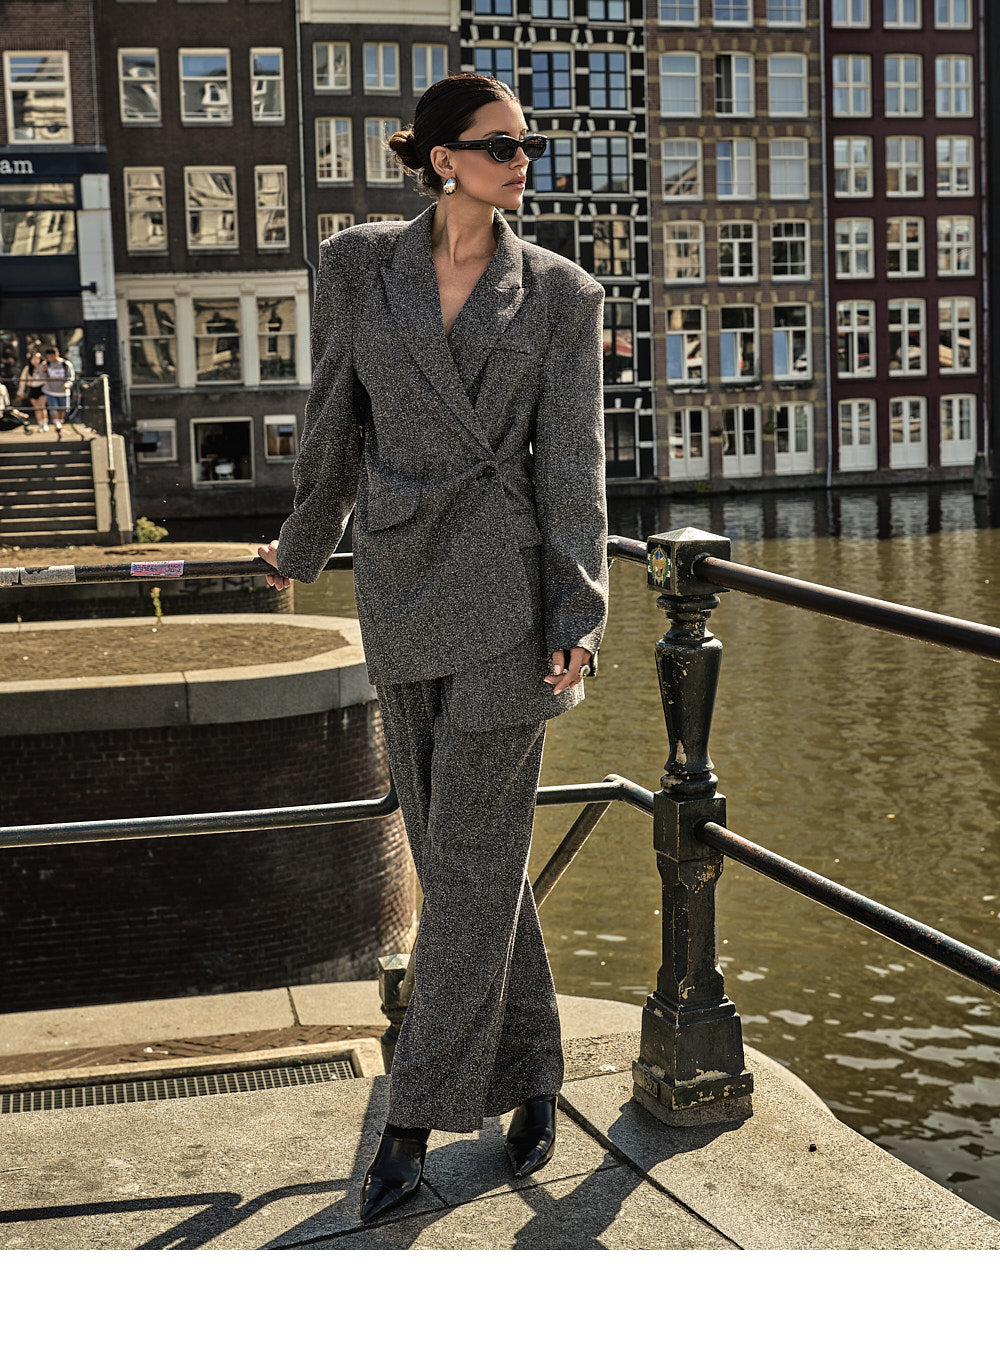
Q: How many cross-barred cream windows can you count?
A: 12